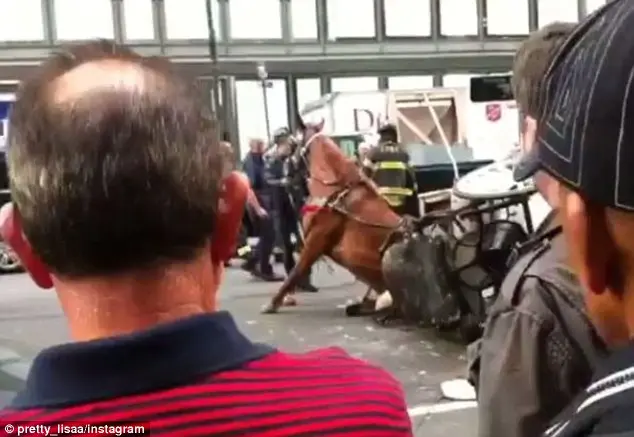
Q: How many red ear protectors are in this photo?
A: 0